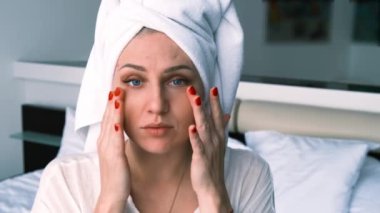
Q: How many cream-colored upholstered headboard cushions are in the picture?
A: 1